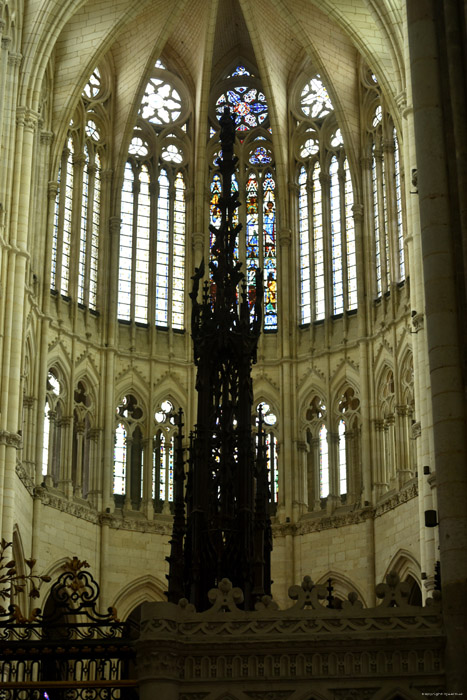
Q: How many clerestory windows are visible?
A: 5